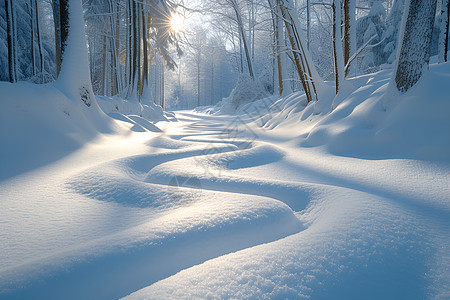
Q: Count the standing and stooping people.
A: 0